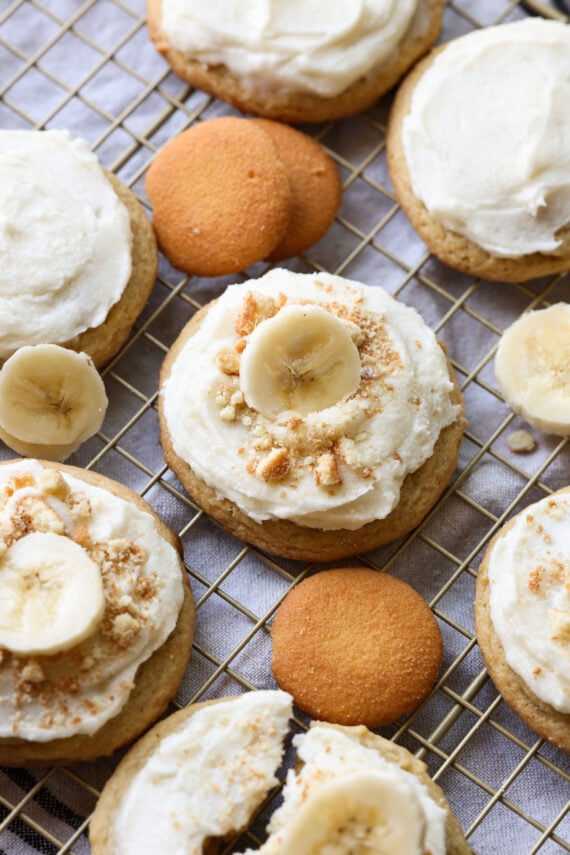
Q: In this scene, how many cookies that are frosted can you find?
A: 7